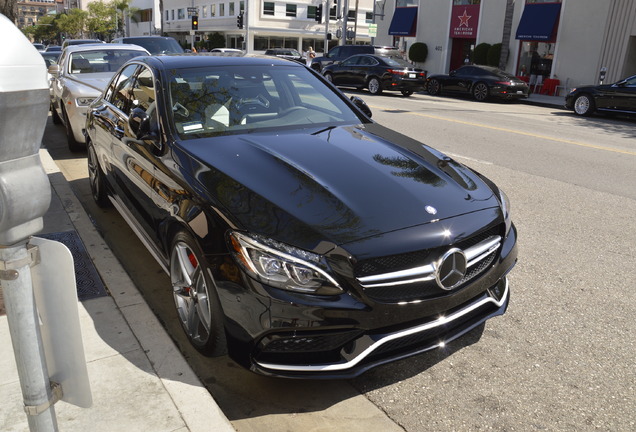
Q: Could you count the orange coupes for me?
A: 0